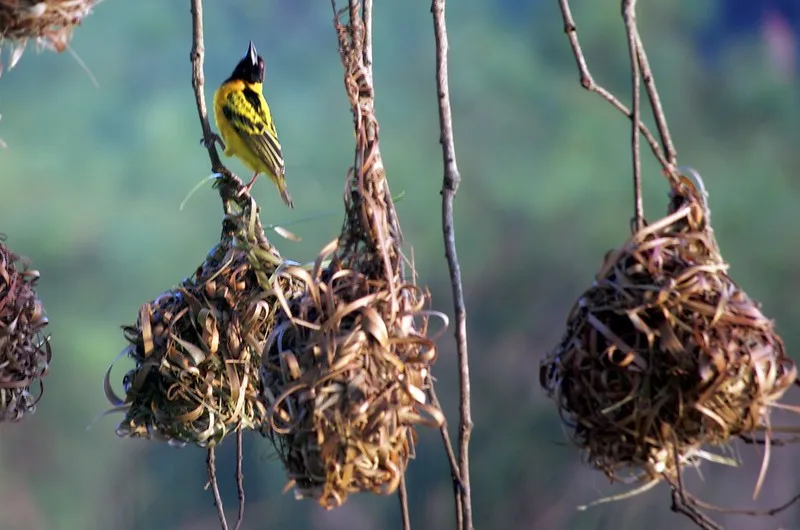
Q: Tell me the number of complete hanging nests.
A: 3